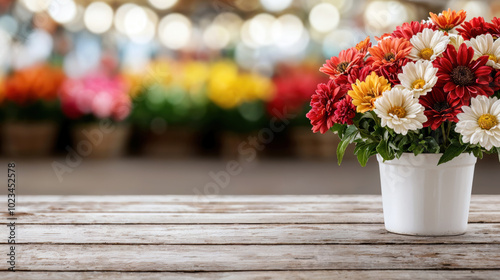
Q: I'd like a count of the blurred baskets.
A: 5